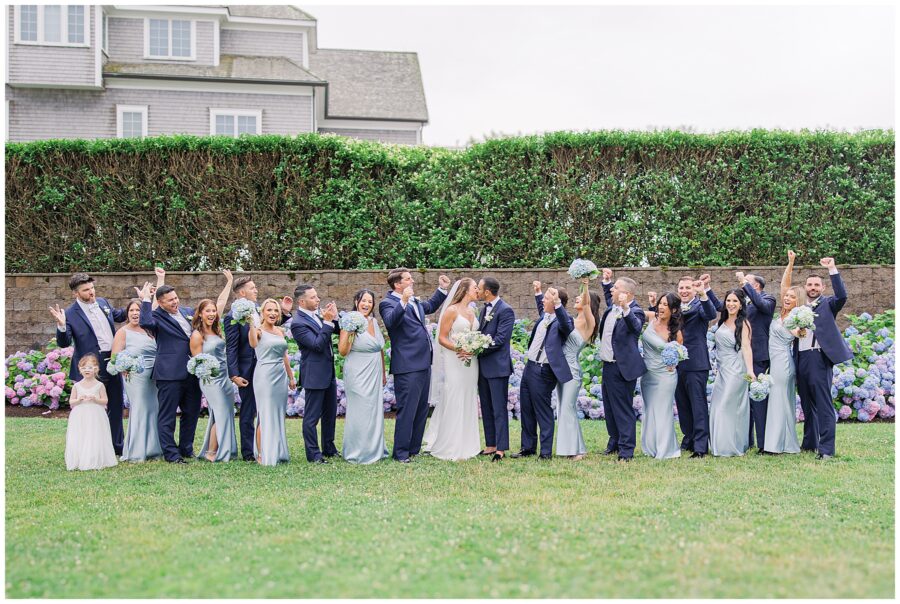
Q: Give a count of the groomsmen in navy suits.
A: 10